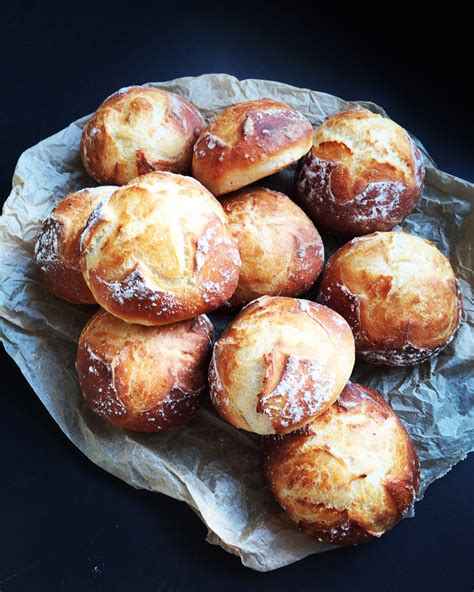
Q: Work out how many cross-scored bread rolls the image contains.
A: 10